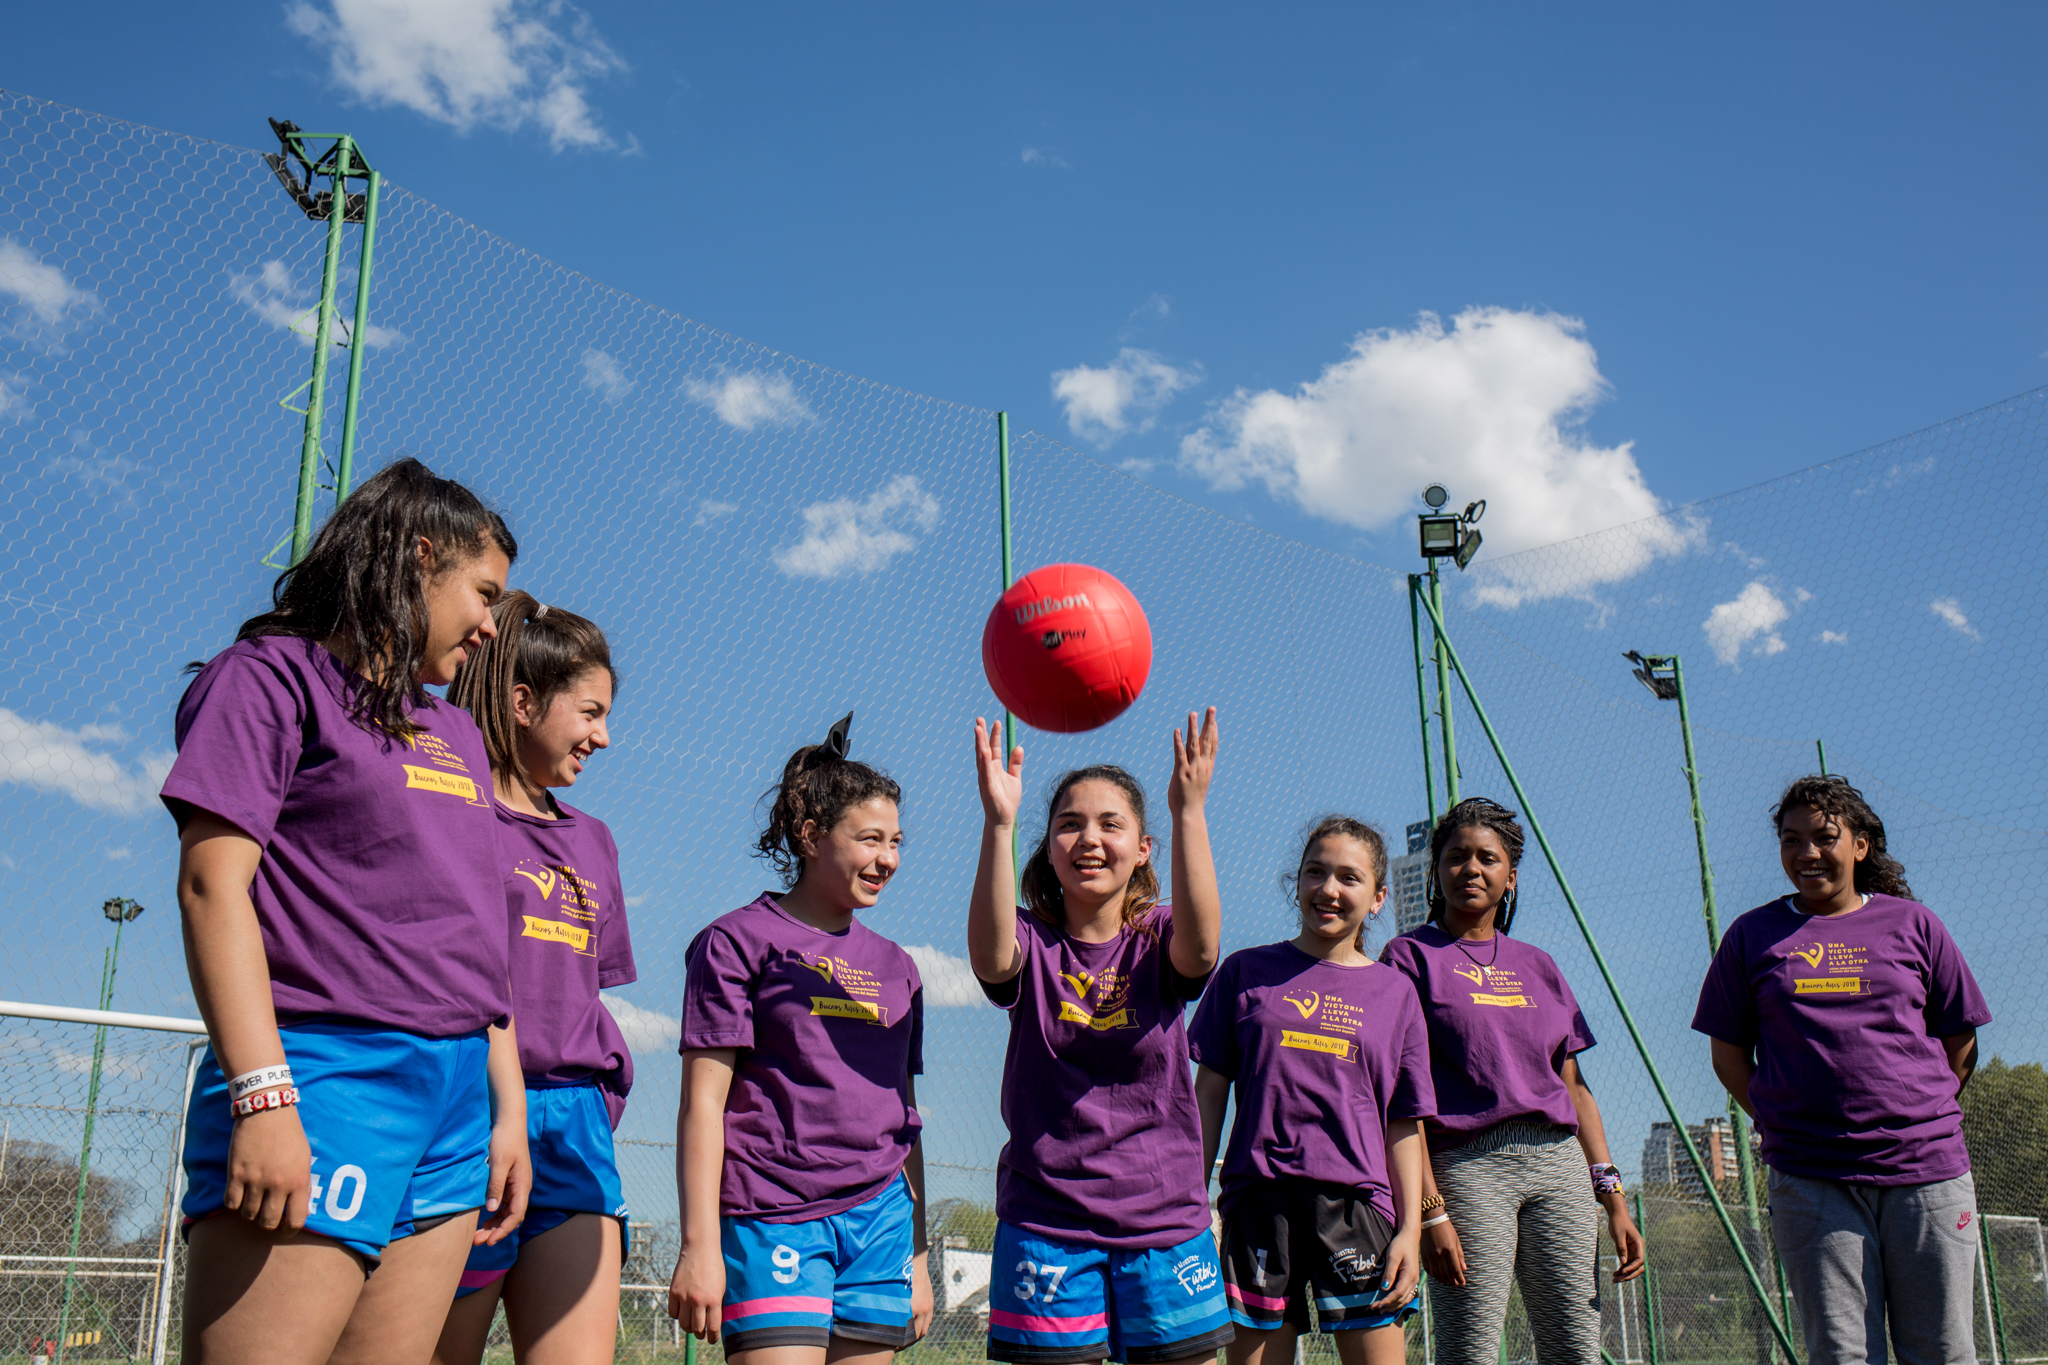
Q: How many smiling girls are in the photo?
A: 6